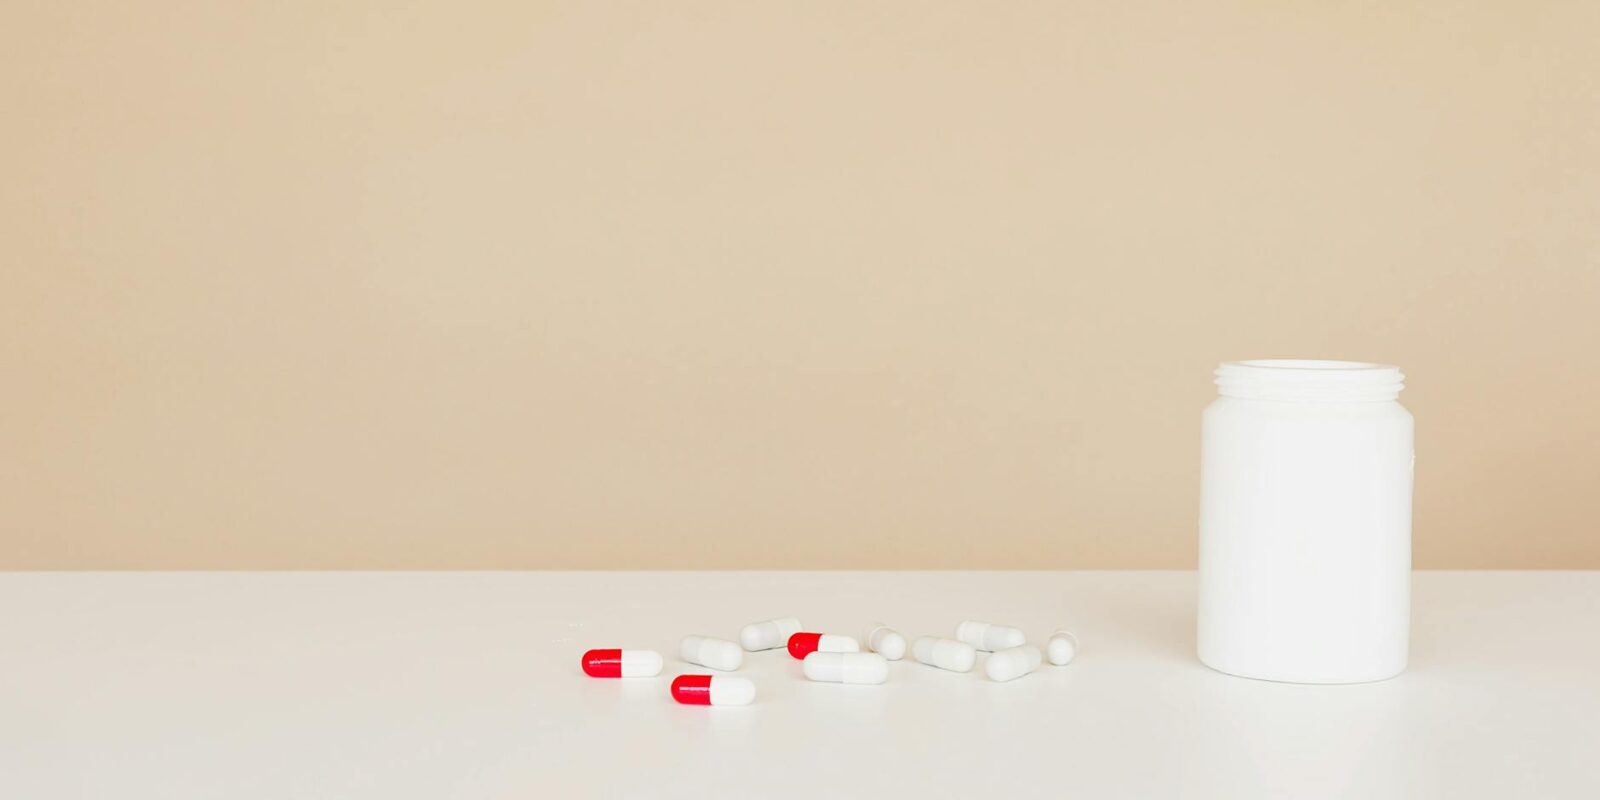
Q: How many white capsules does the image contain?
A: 8